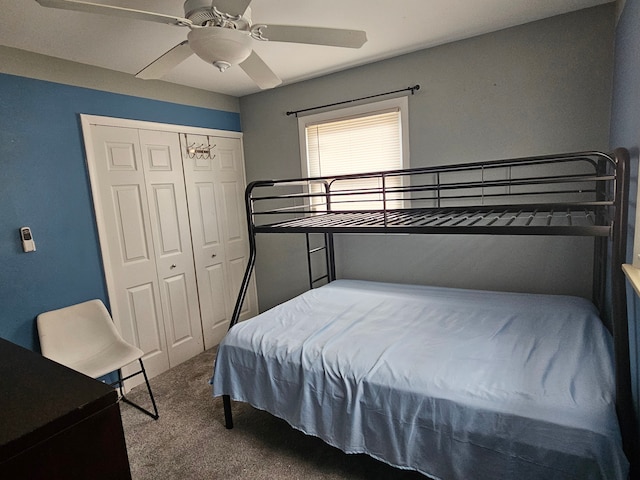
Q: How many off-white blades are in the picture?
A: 5